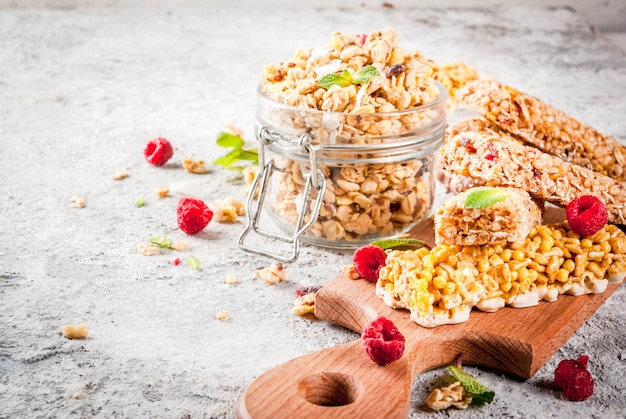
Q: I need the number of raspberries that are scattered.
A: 6